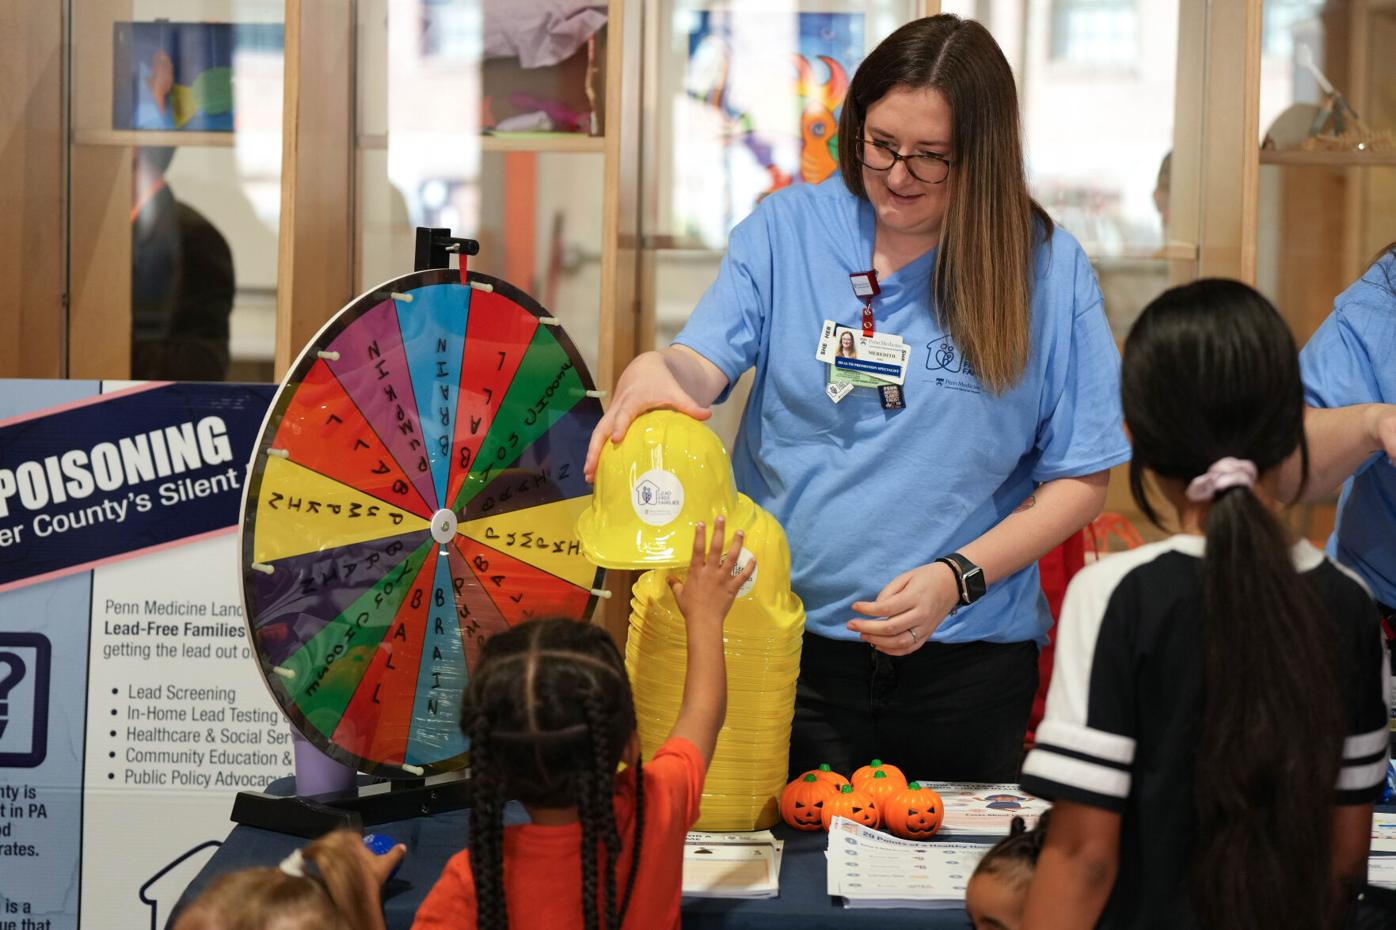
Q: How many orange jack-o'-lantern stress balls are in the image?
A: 6